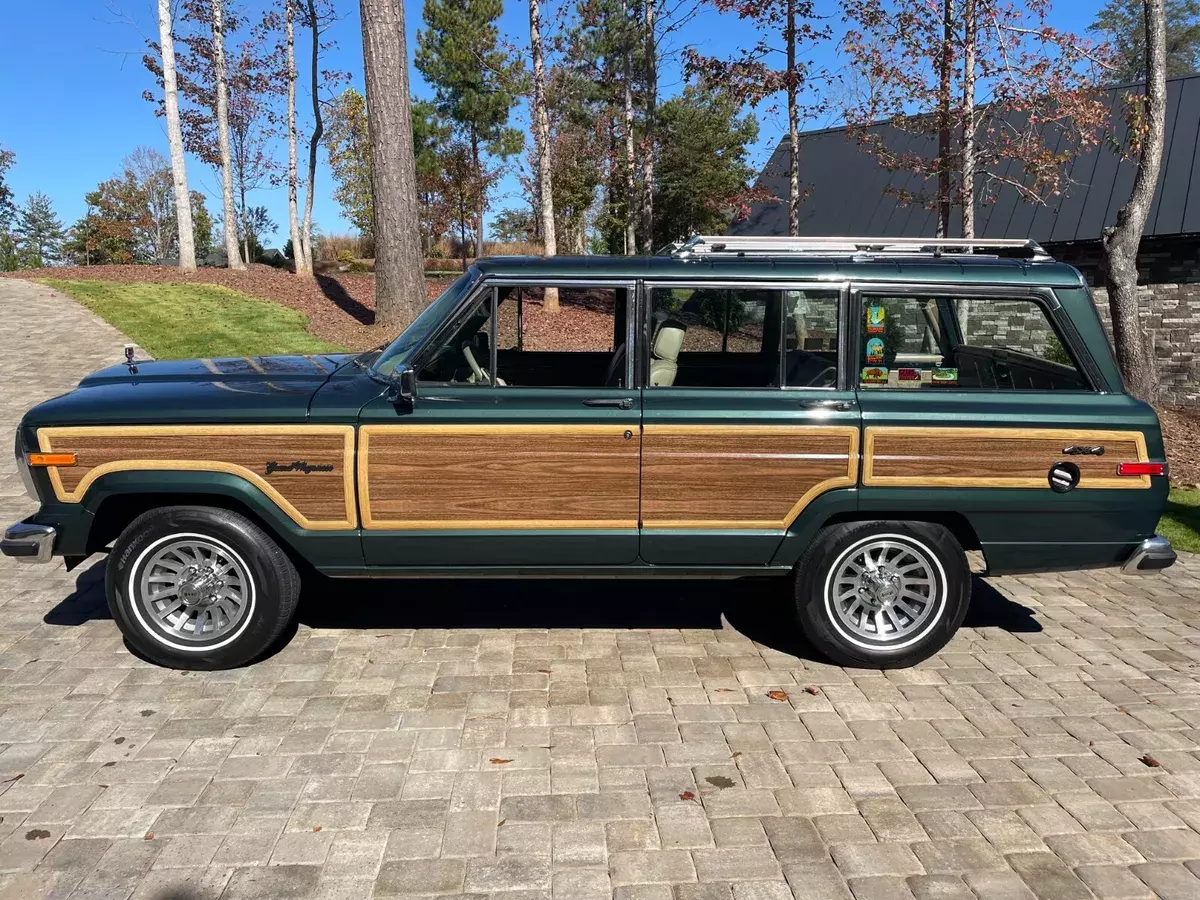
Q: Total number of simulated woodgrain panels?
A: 4